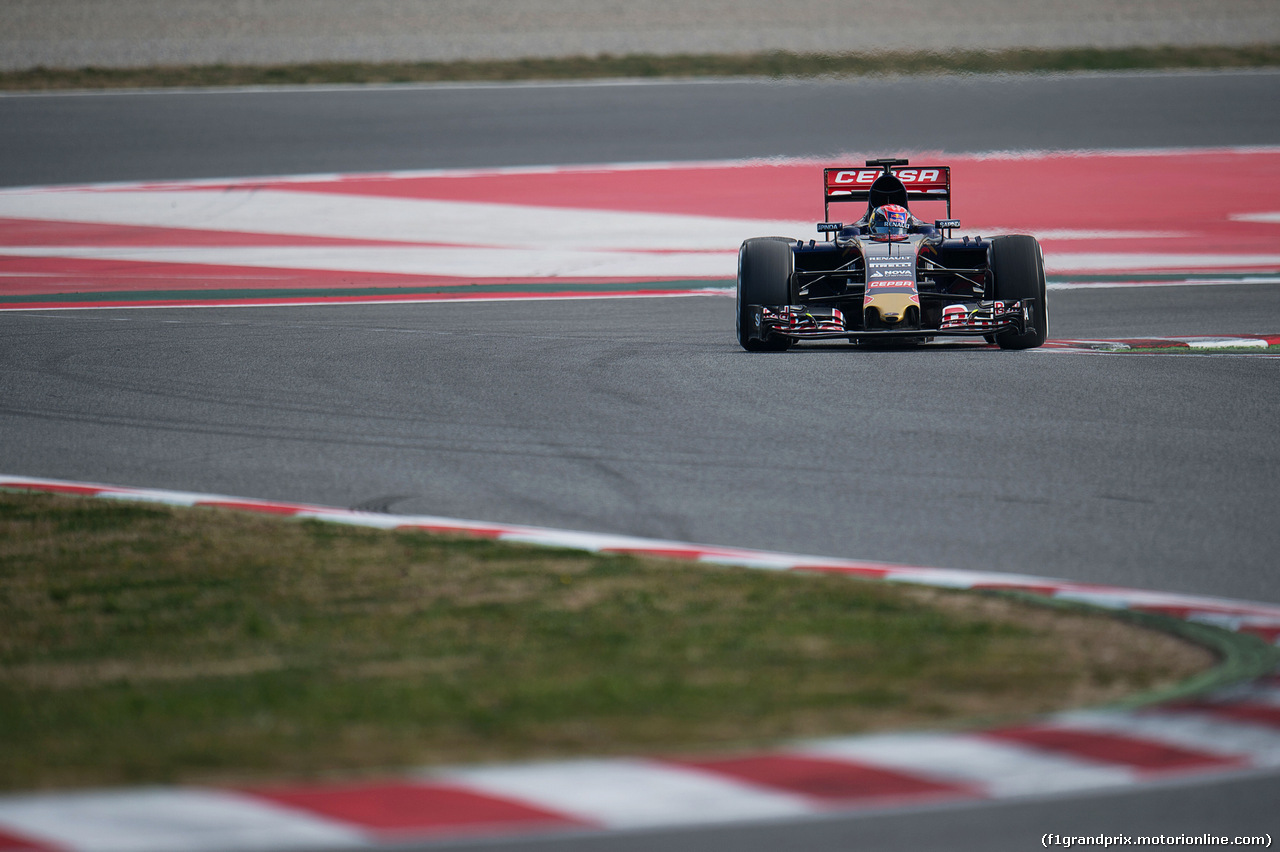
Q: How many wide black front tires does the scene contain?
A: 2